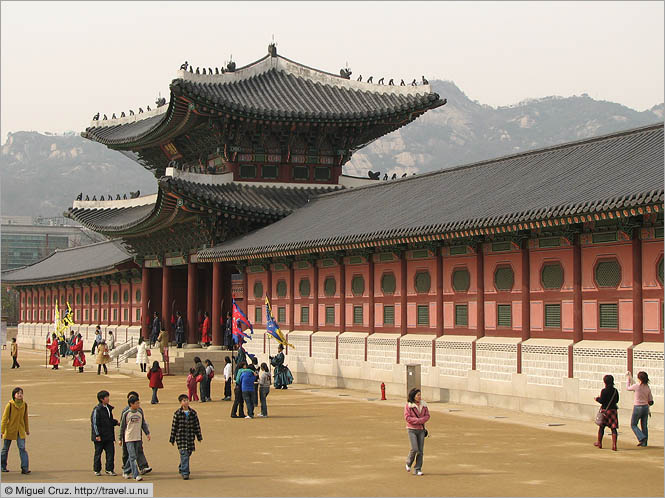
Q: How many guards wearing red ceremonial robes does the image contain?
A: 3